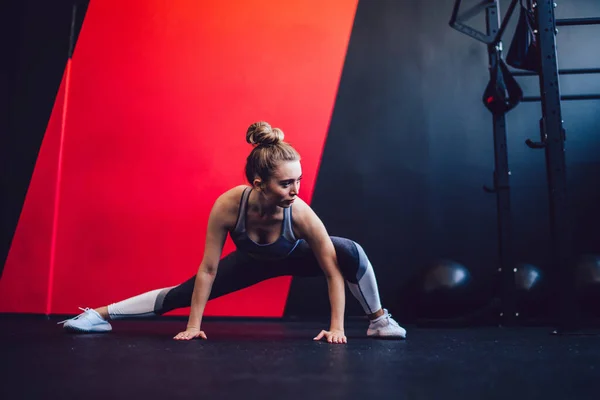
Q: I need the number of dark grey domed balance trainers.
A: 3